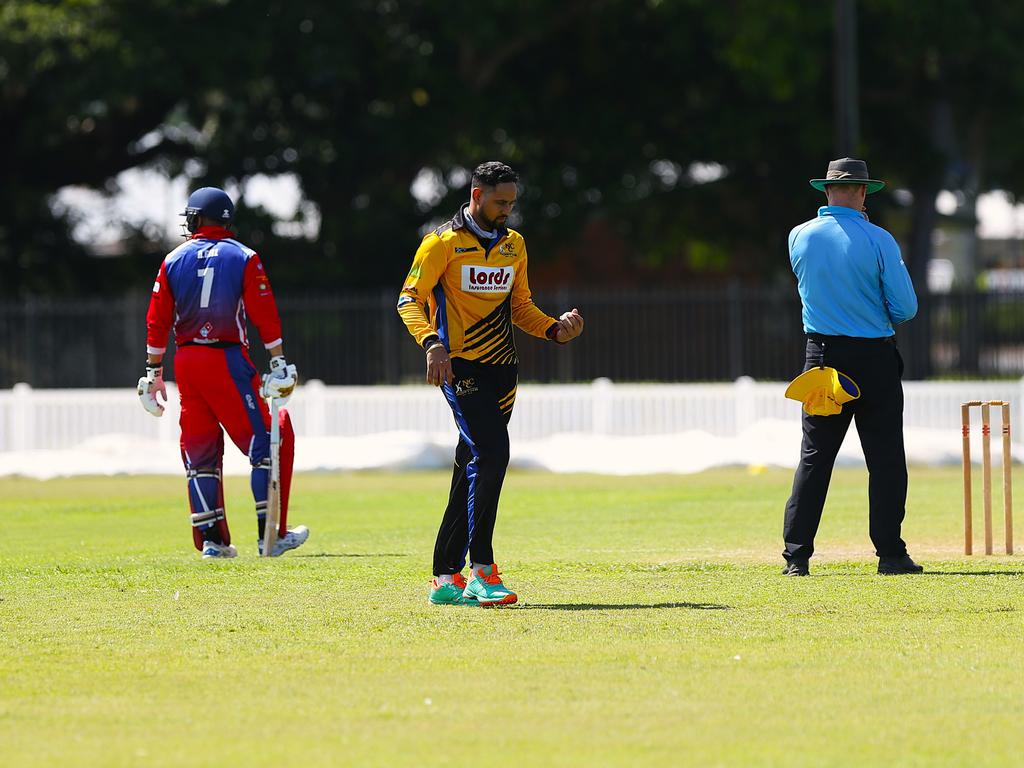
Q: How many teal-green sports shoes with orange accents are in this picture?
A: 2